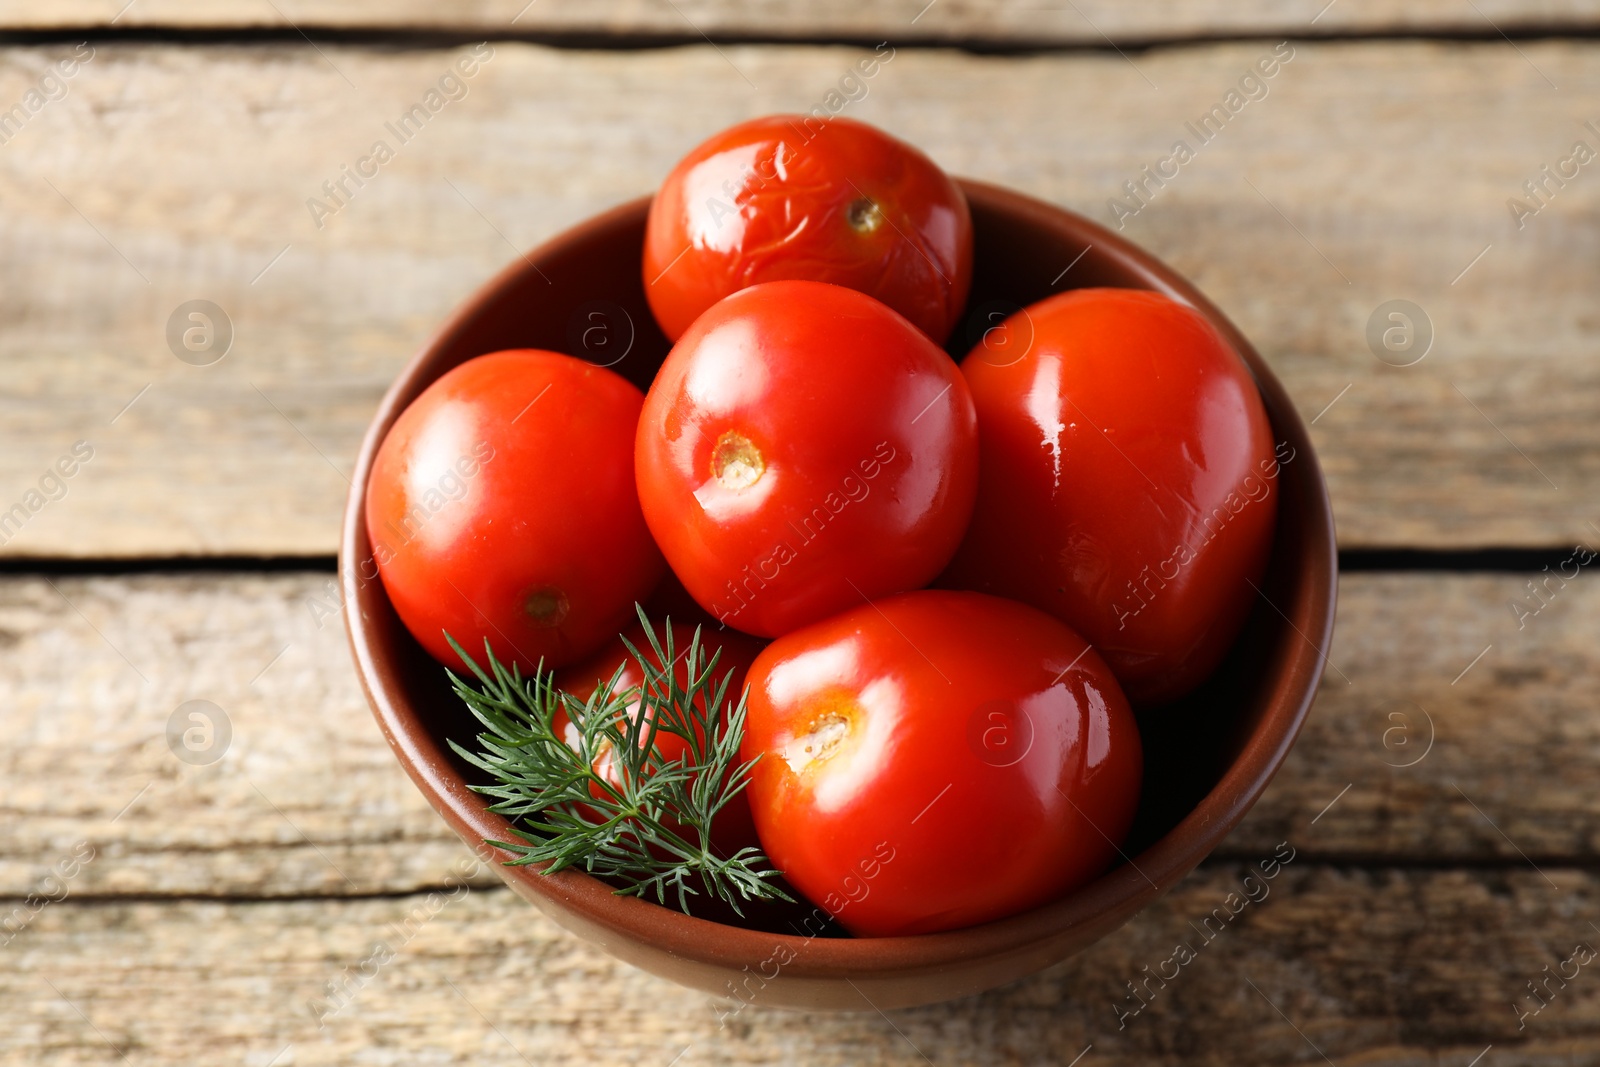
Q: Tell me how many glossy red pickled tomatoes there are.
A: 6